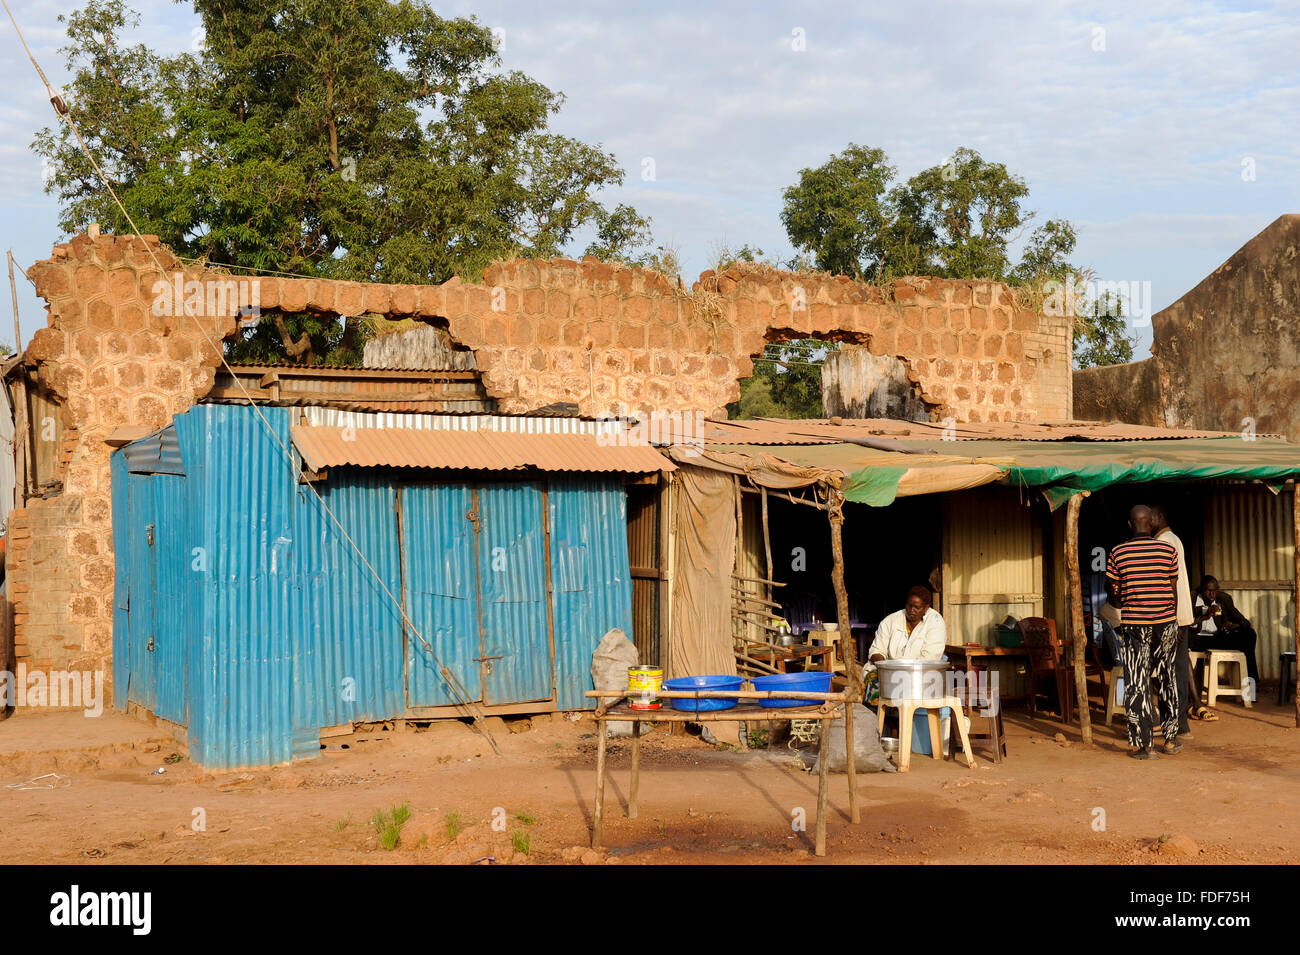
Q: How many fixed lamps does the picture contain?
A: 0